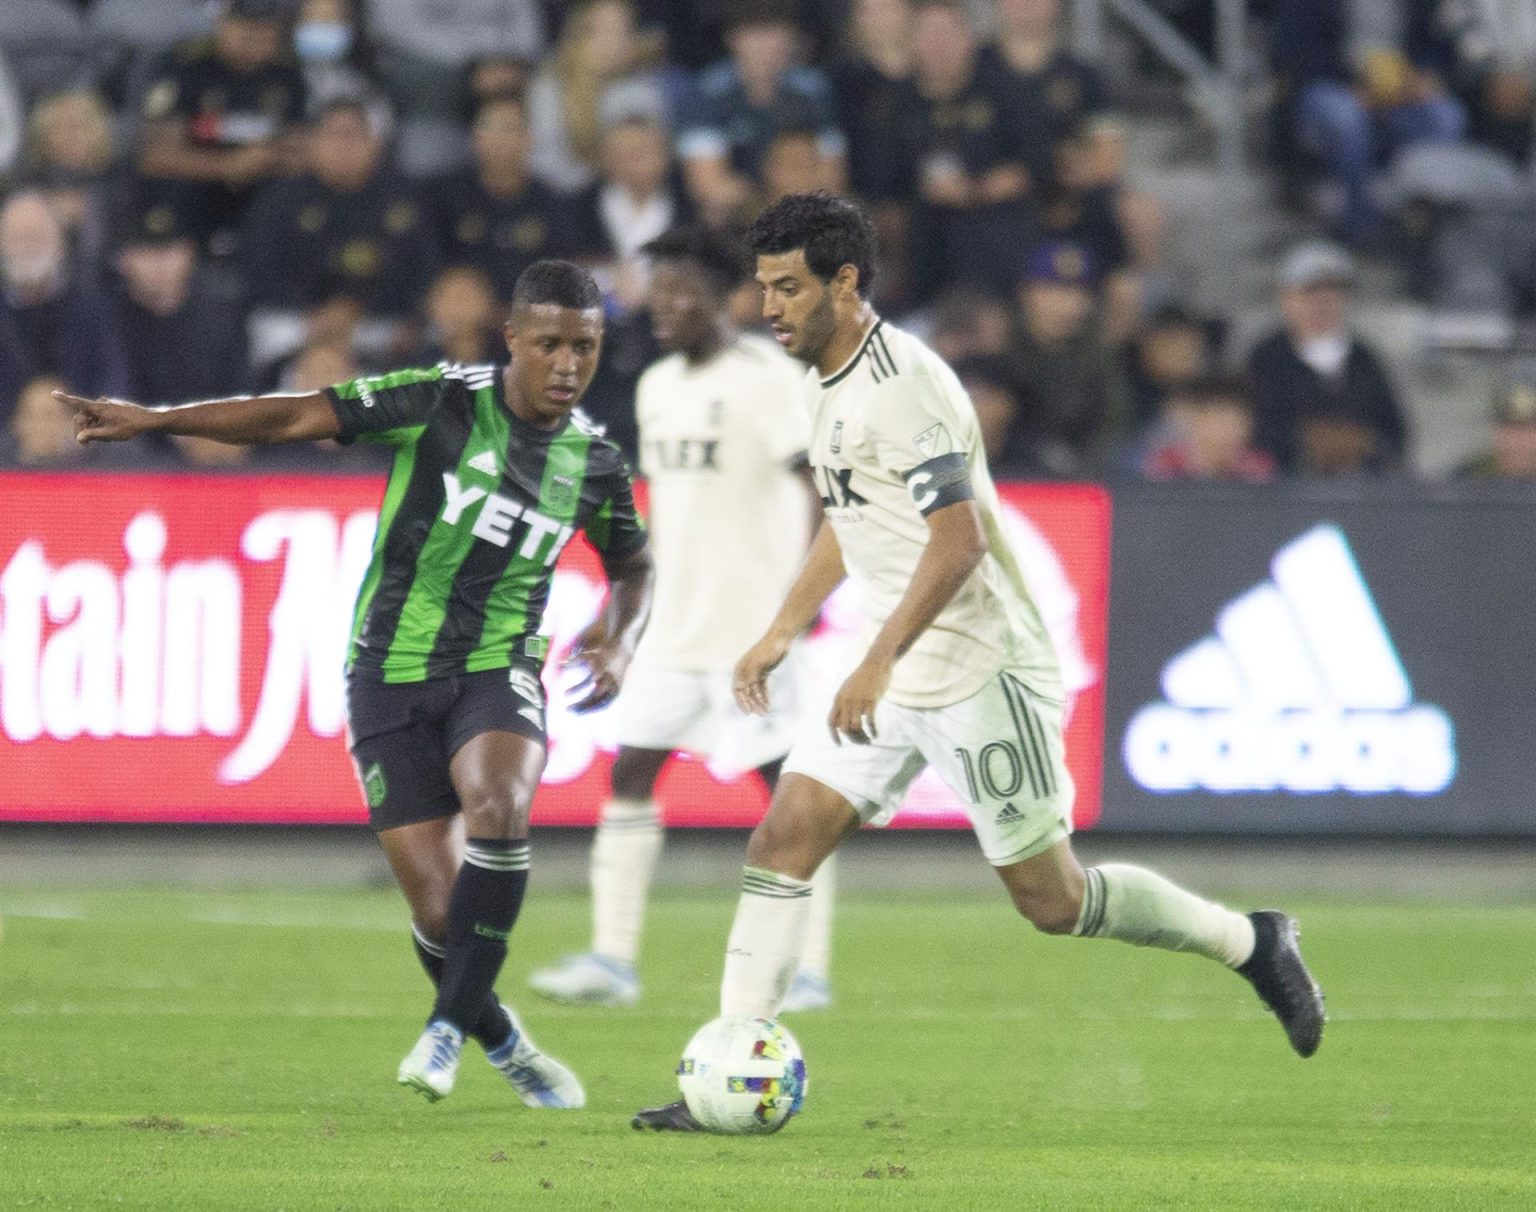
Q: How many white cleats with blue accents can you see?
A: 4